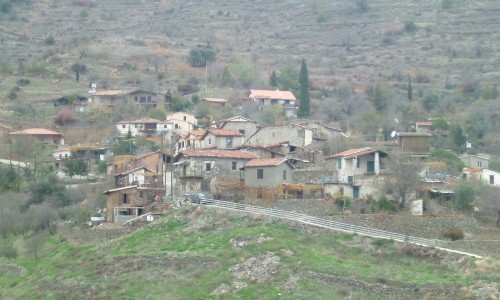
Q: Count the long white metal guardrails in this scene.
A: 1